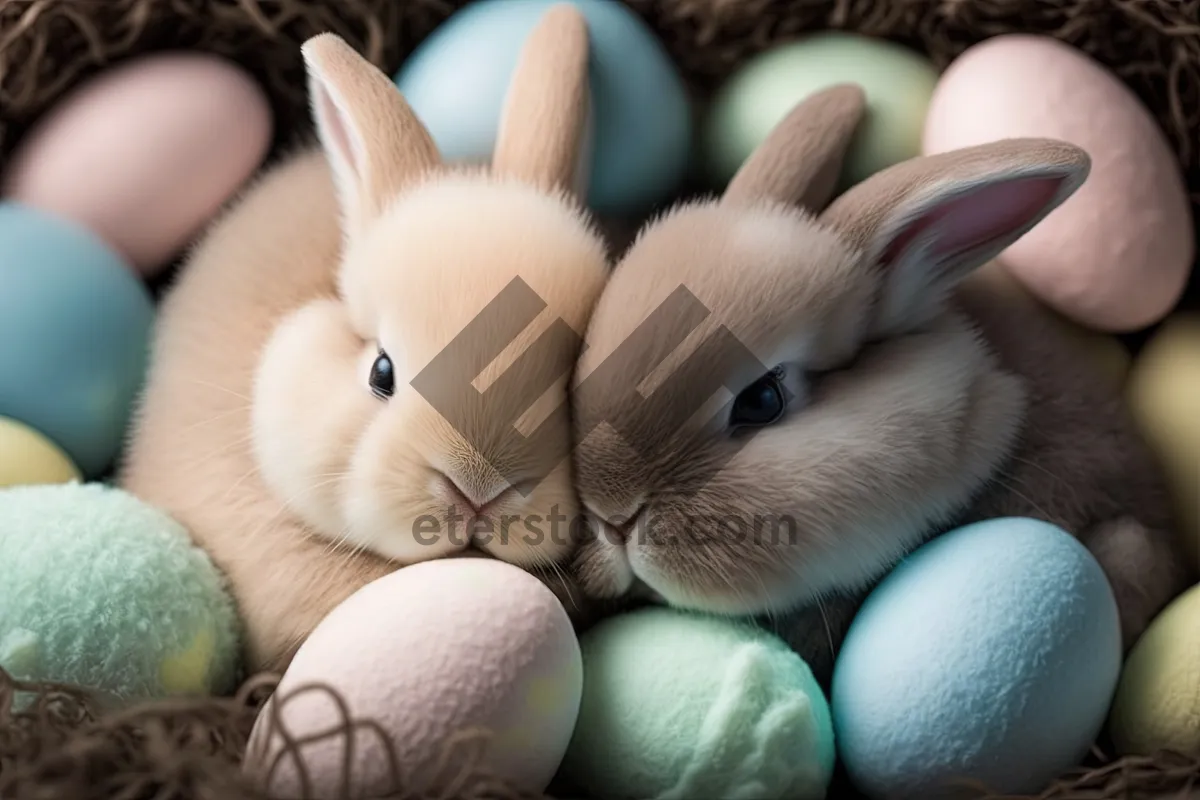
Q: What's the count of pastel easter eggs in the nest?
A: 12